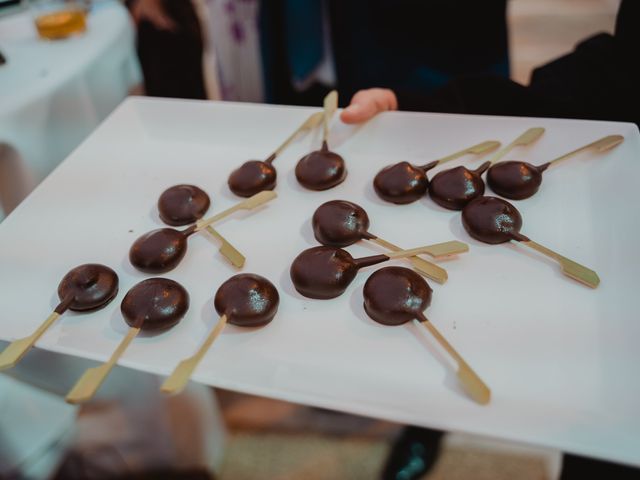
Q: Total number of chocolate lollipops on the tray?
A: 14